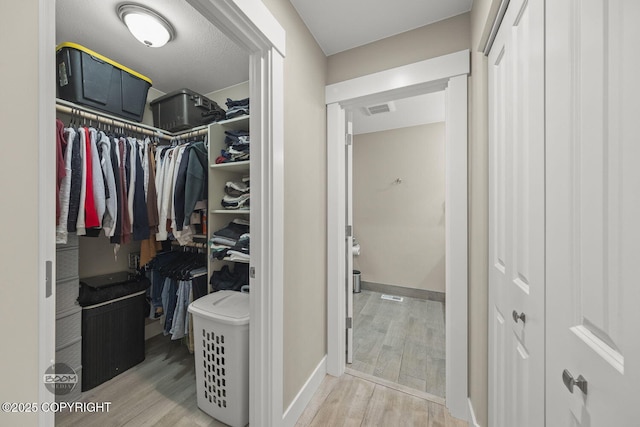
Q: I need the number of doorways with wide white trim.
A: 2